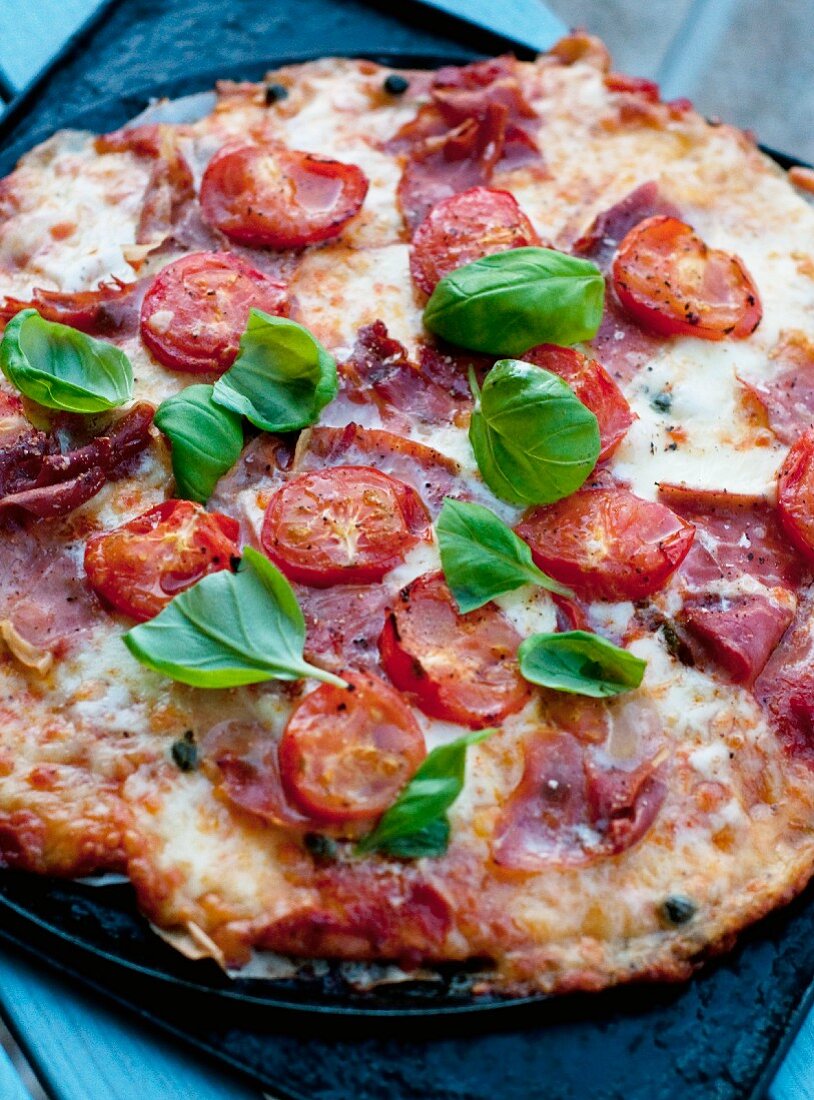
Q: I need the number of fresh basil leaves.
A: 9